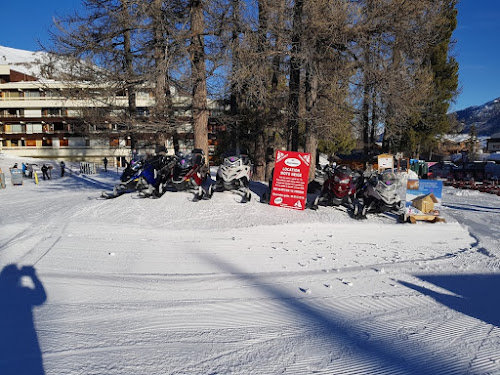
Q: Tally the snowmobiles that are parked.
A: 5